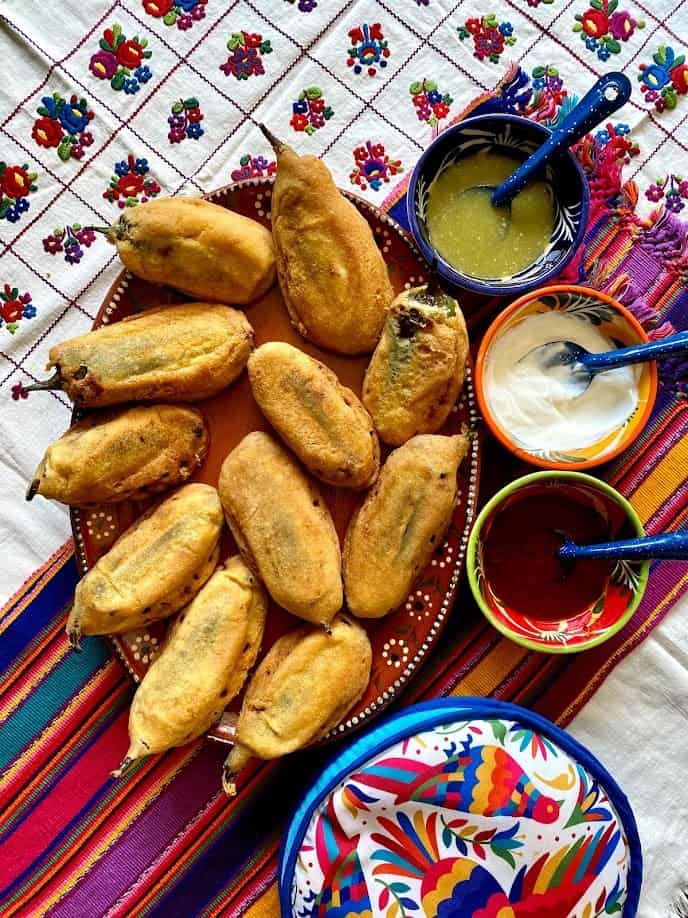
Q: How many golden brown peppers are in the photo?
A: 11